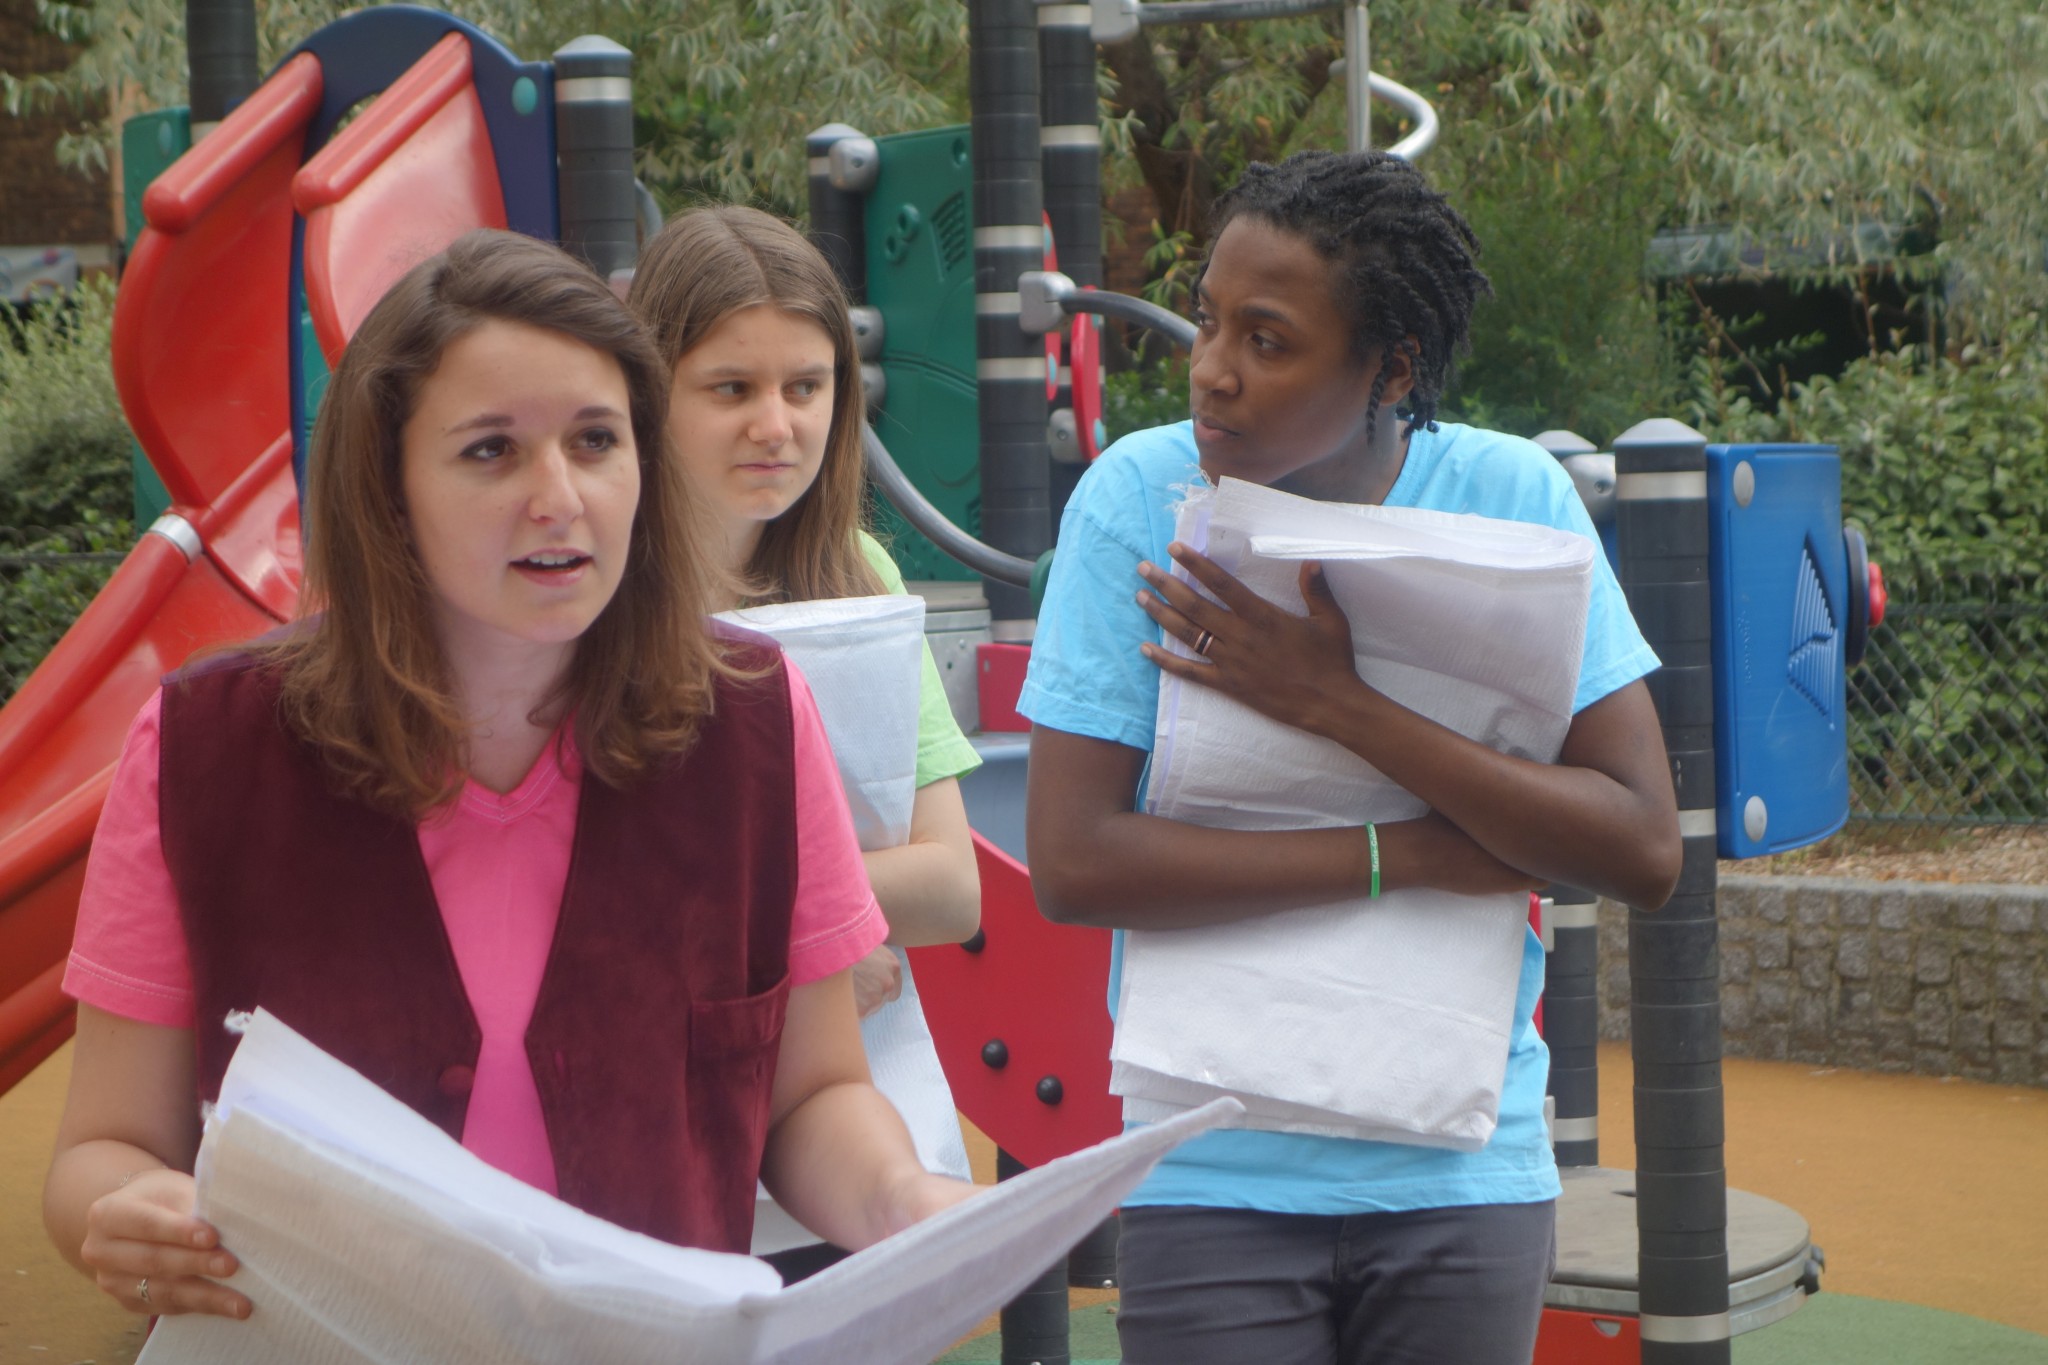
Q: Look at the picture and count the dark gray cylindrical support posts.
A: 7